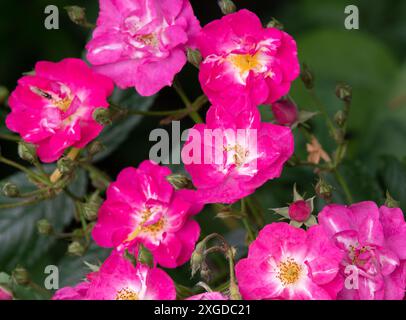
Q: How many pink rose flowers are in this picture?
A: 8